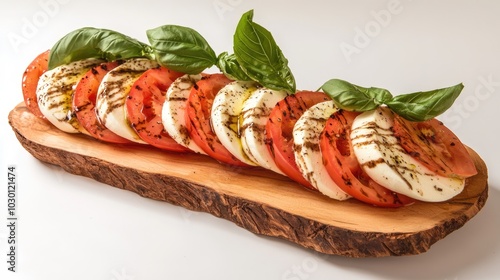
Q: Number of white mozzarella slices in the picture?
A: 7